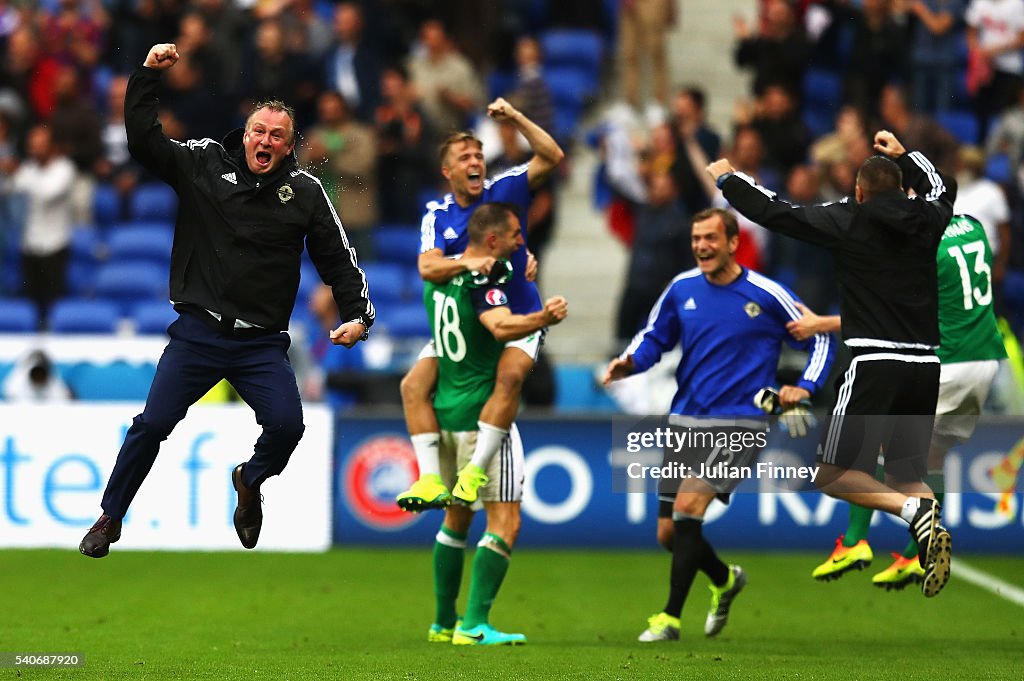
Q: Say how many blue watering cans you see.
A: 0